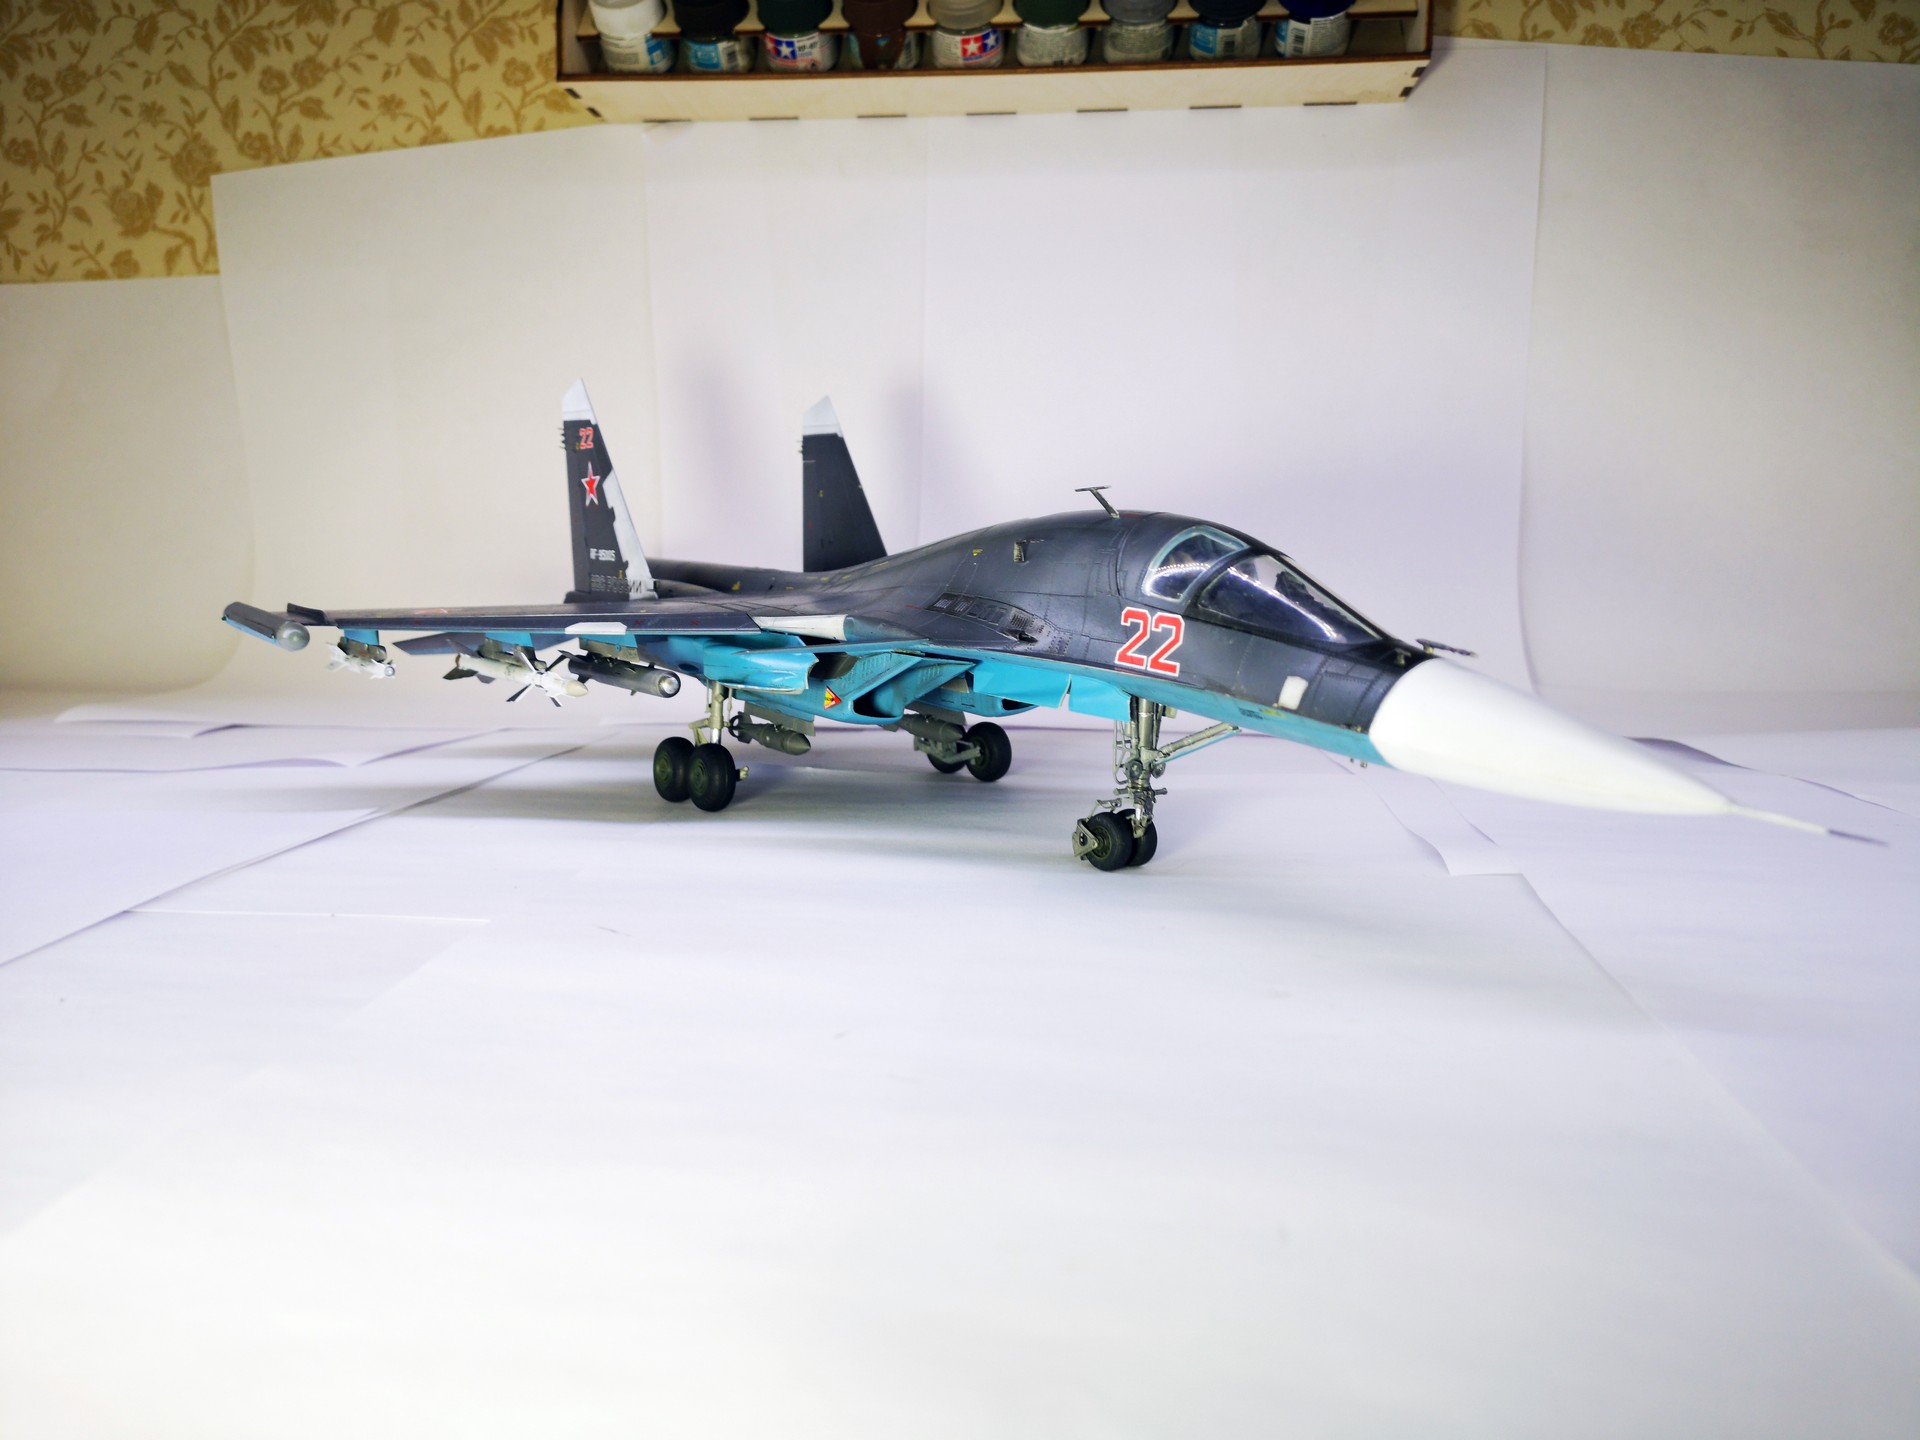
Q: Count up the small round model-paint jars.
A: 9